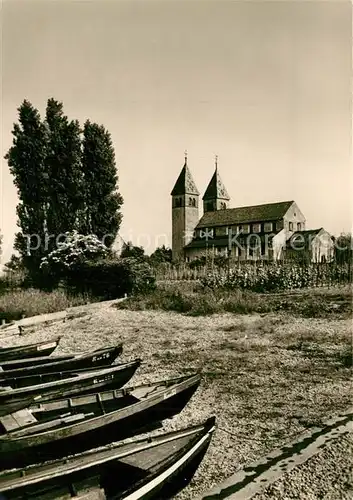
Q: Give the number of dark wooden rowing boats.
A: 5